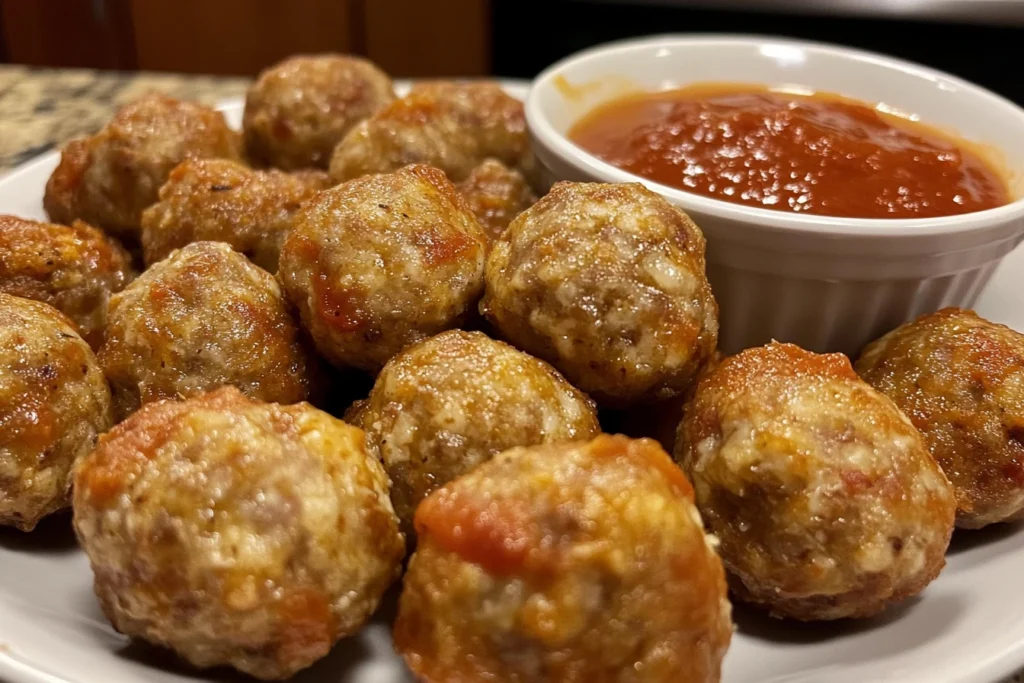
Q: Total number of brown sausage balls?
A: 15